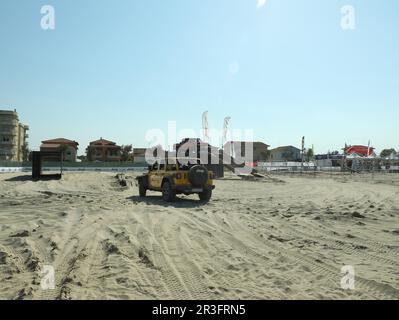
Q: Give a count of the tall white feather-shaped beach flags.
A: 2